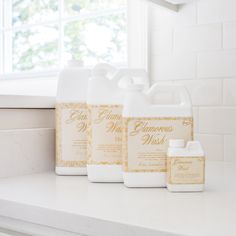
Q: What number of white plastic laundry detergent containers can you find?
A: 4